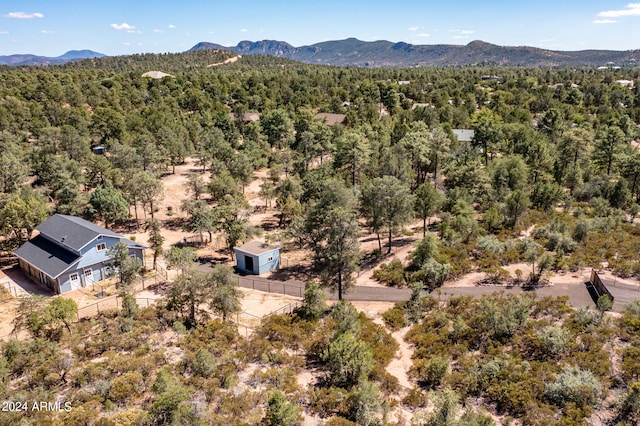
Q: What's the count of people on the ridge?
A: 0